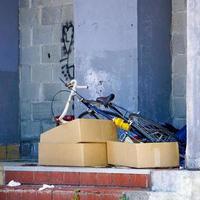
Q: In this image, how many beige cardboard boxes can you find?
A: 3